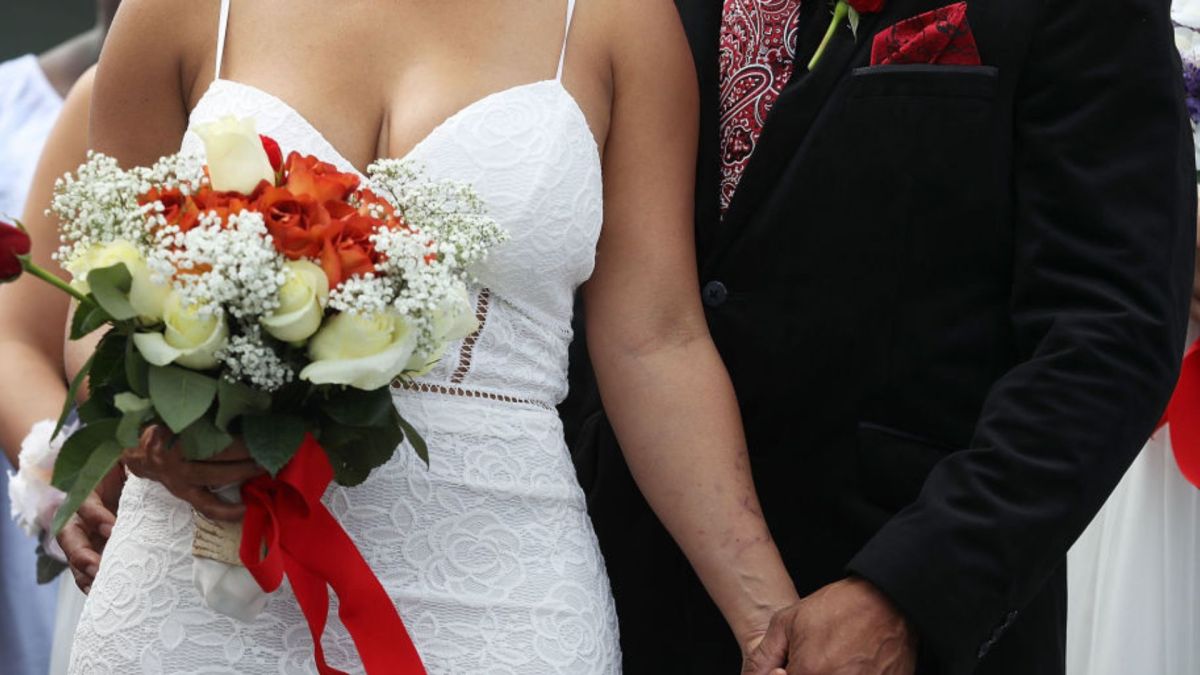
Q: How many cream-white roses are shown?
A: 6